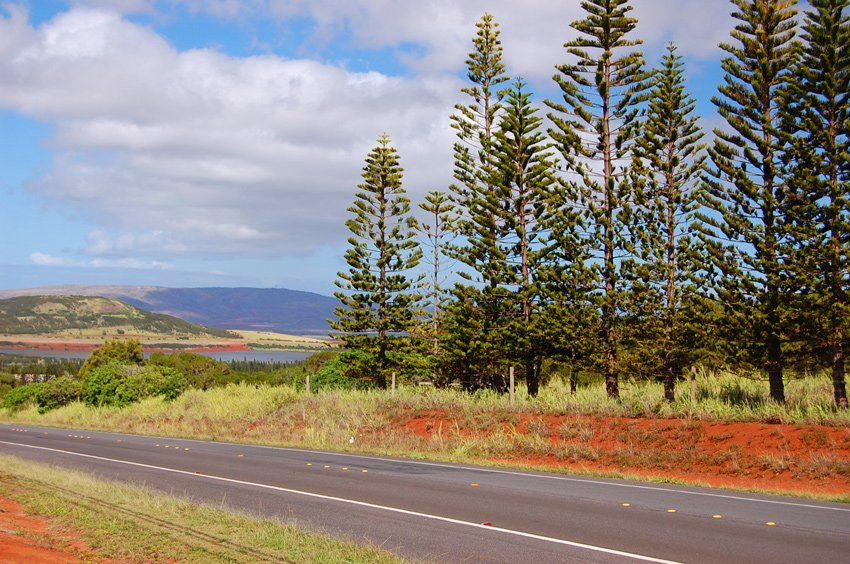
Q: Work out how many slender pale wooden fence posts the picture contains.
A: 4